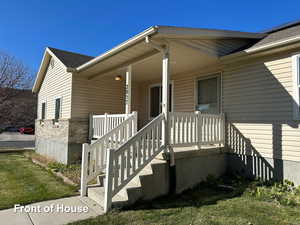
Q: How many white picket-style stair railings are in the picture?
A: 2